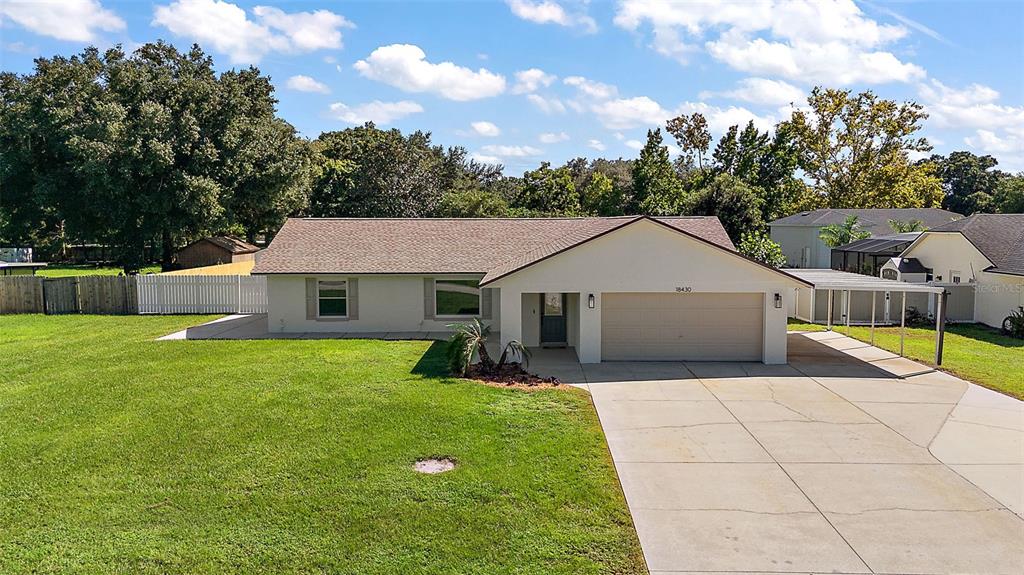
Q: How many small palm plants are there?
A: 2